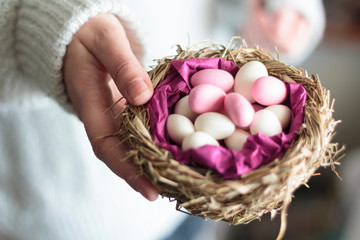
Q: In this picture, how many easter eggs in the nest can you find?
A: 12